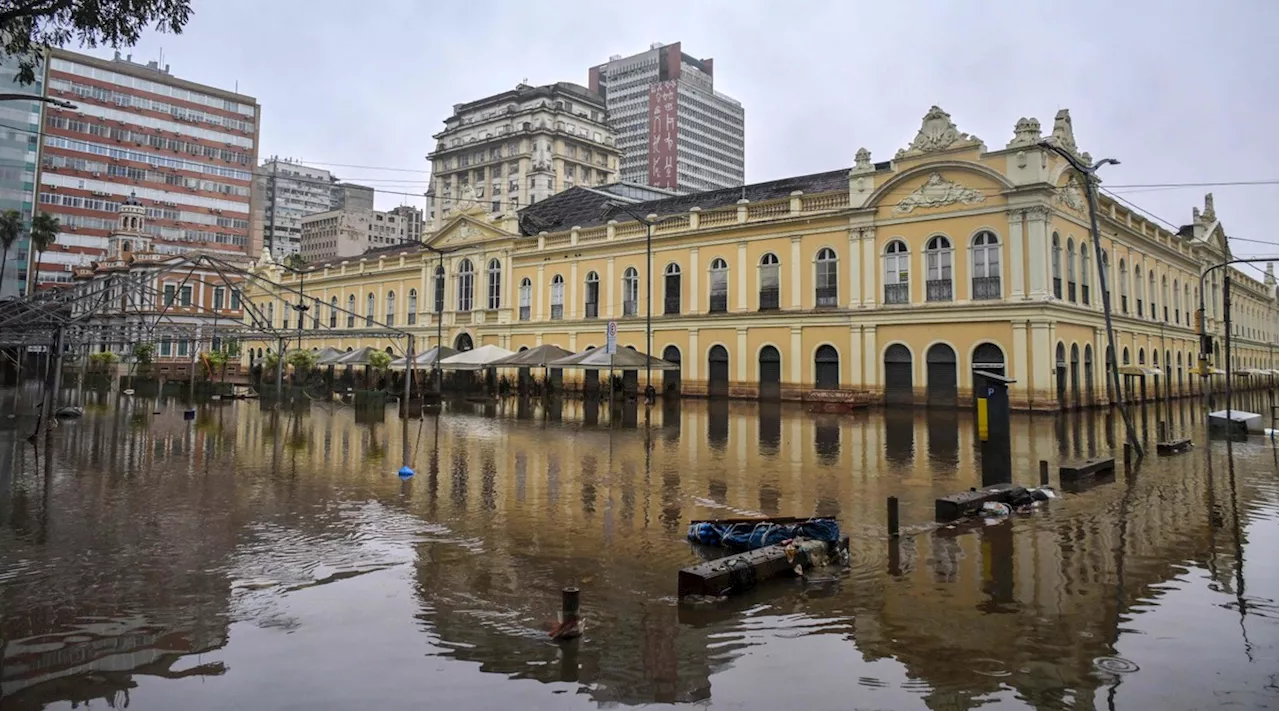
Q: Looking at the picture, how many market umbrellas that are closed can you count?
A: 0